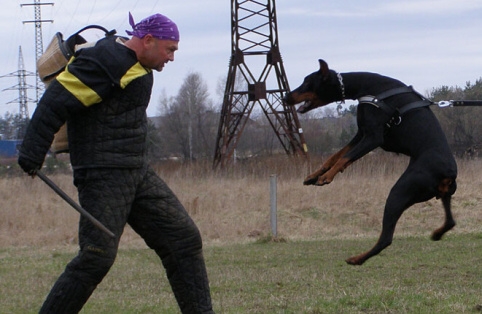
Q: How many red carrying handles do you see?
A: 0